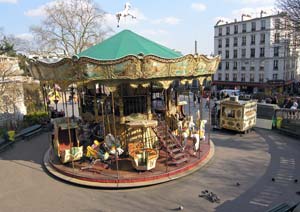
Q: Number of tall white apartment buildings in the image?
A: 1